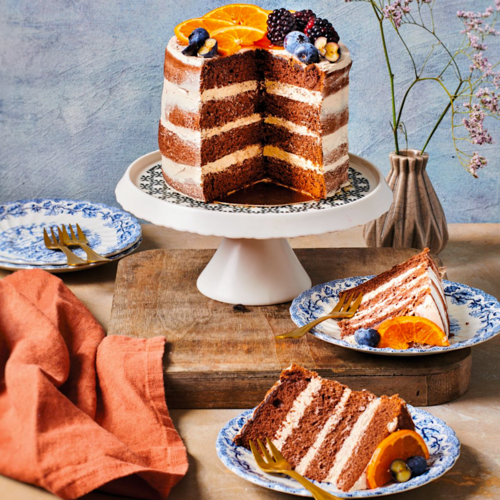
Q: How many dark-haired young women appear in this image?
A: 0